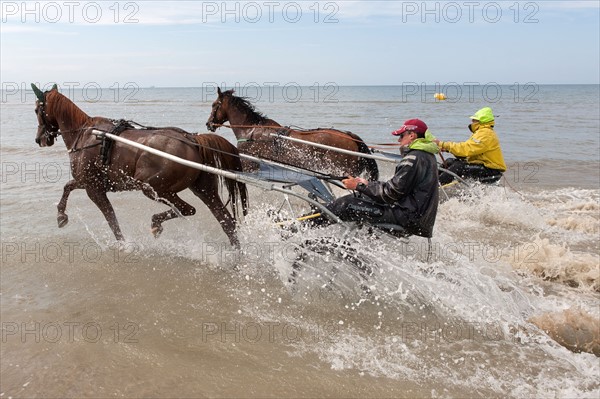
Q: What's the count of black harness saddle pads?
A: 2